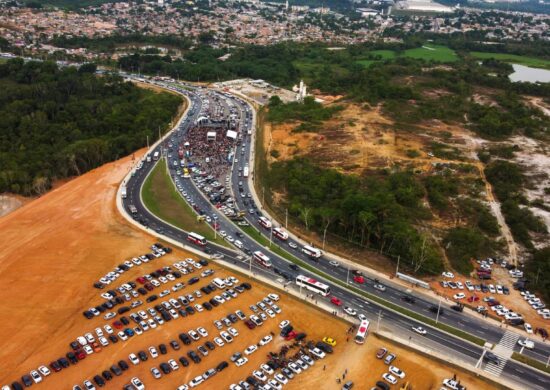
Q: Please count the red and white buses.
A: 7